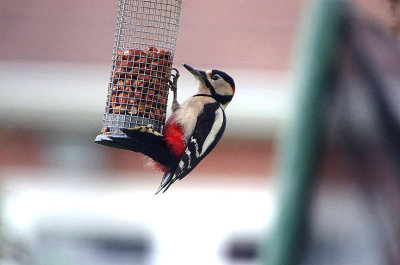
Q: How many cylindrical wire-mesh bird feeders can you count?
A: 1